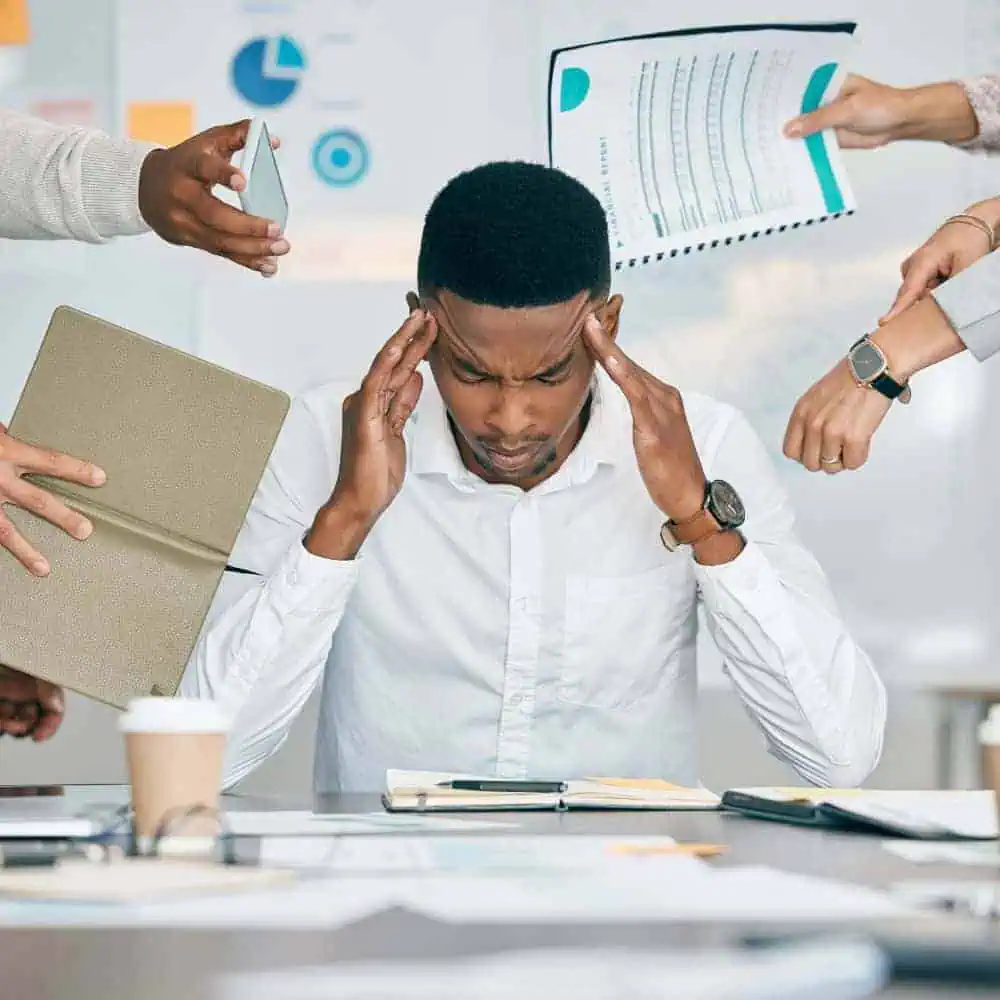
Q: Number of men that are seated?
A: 1